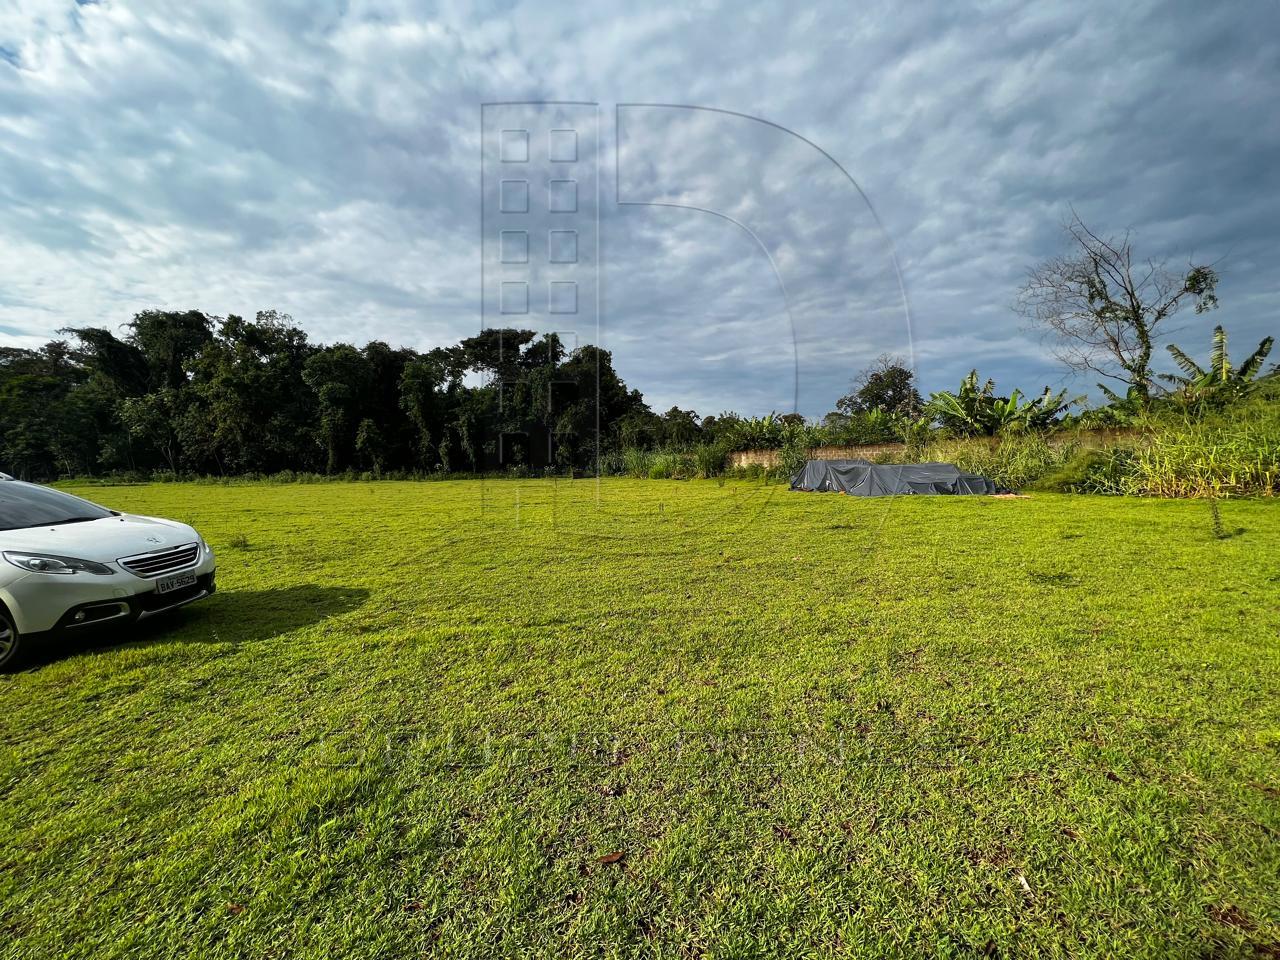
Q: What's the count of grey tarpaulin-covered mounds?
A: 1